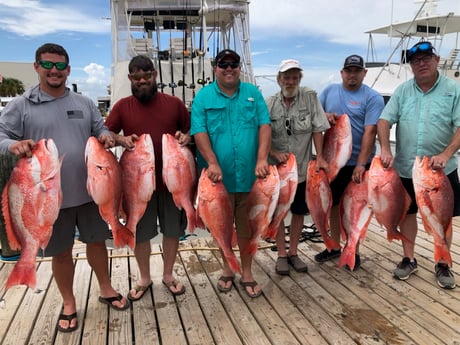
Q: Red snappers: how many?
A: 12